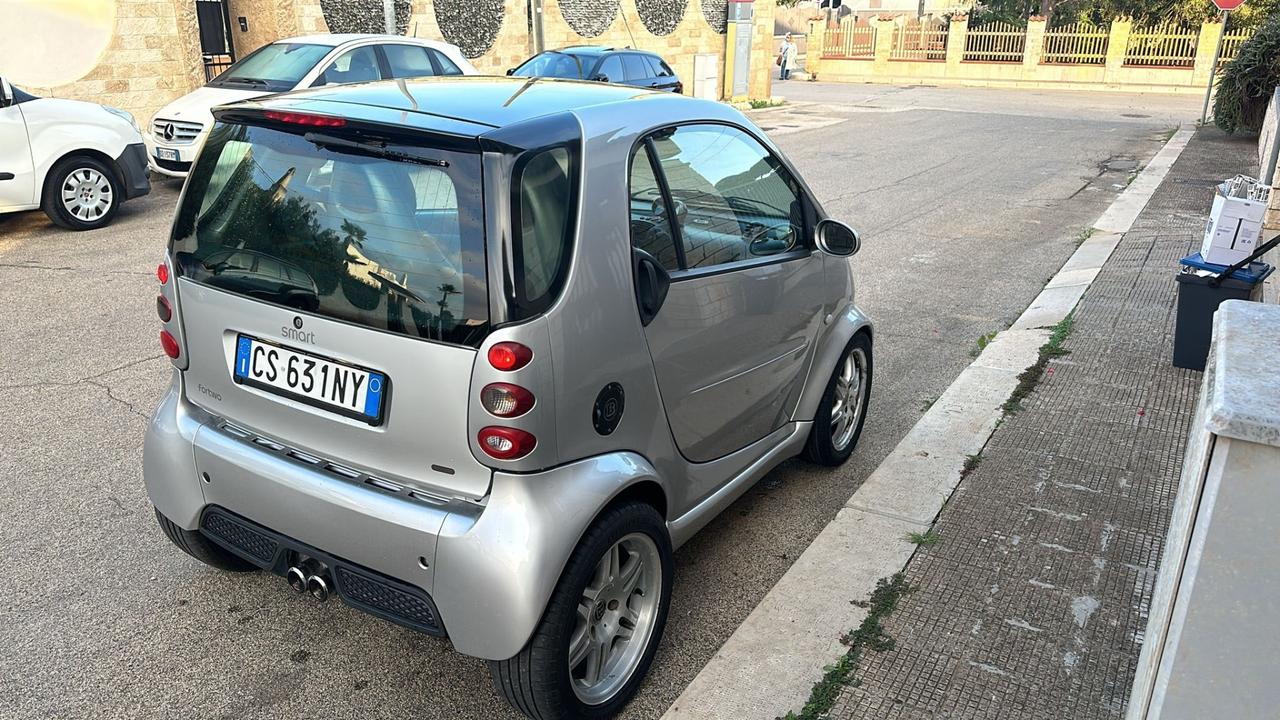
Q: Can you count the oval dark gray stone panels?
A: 5